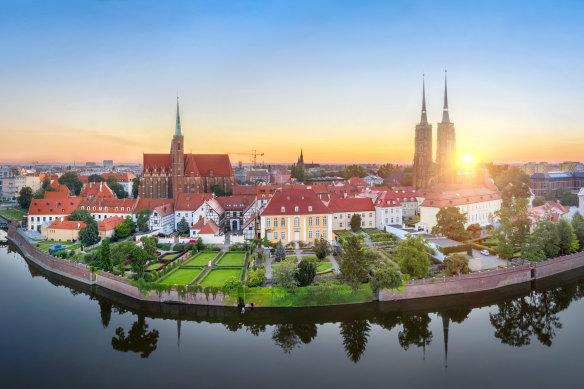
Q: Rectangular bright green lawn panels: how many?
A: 4